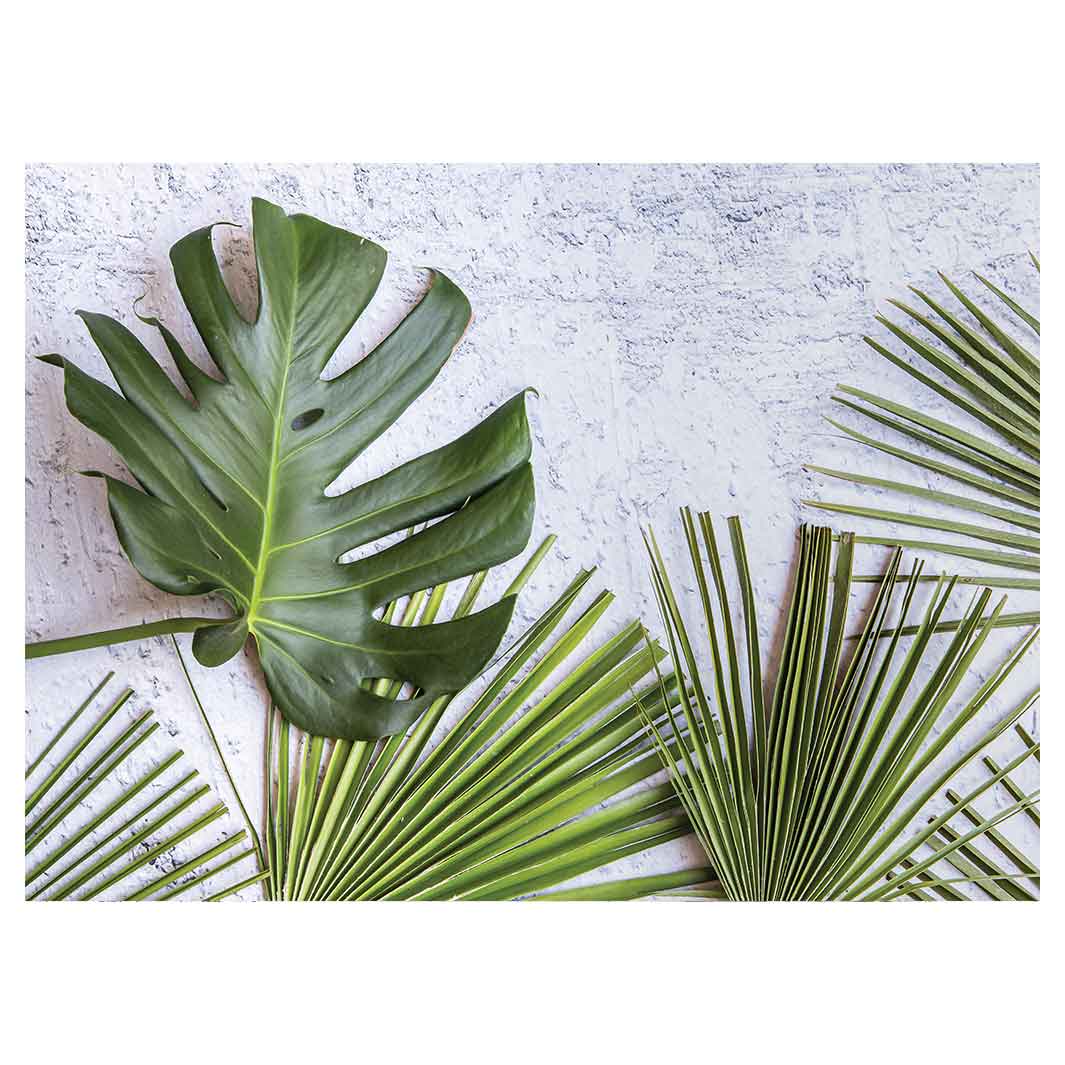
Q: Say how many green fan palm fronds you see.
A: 5